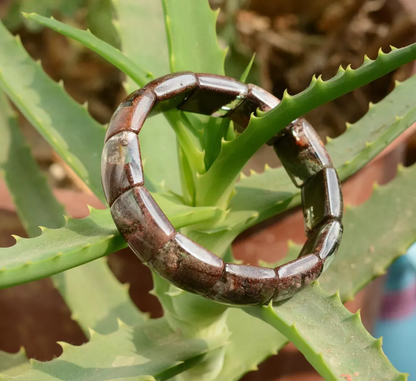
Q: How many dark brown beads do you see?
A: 12